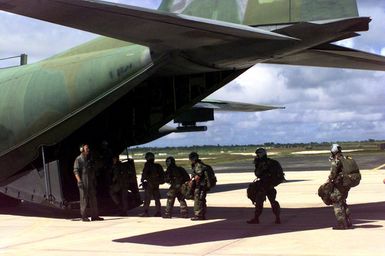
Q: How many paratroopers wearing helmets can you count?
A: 5